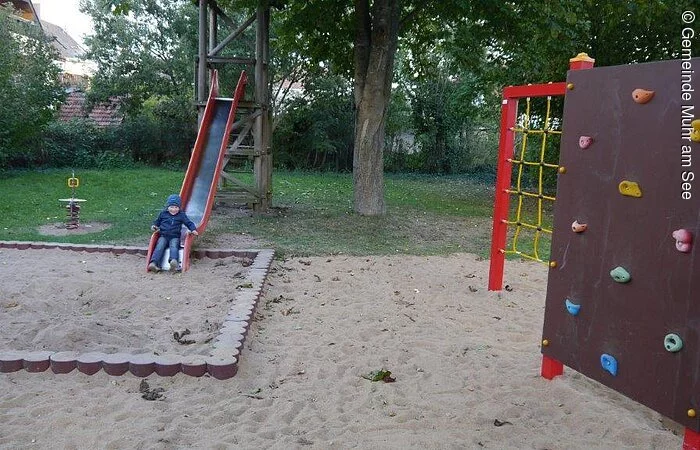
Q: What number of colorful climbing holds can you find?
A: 10